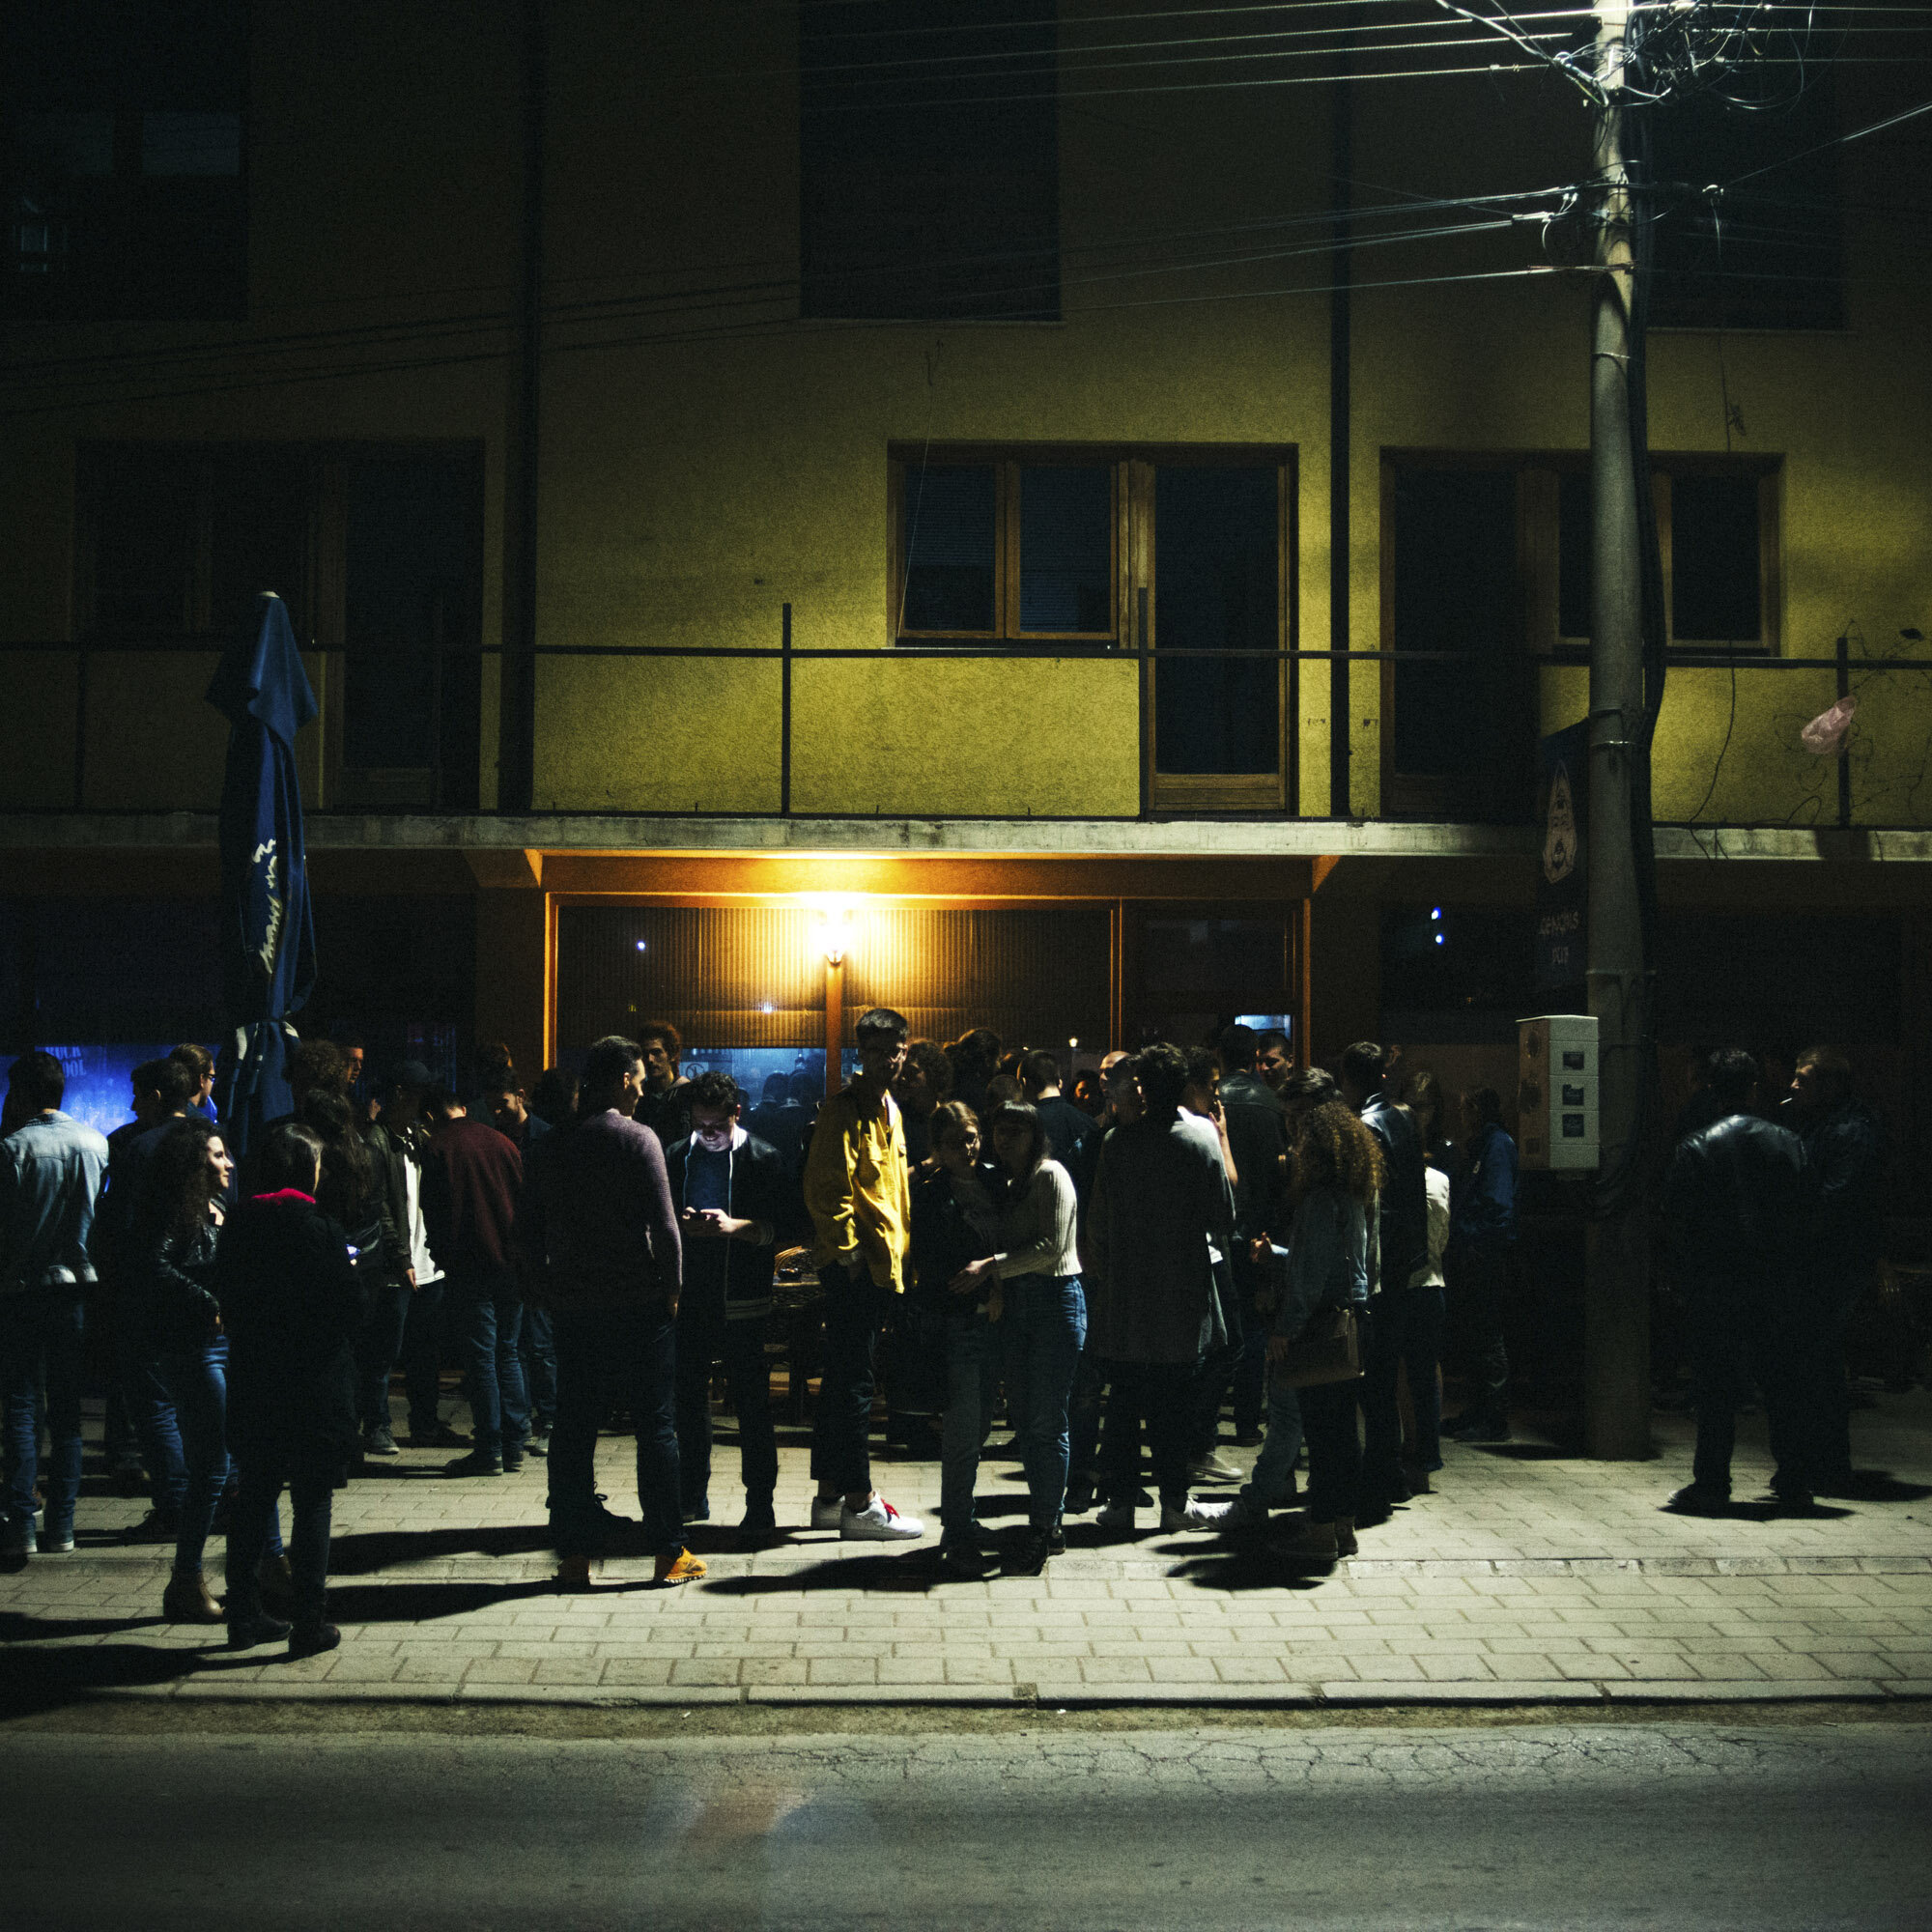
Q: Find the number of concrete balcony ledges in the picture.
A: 1